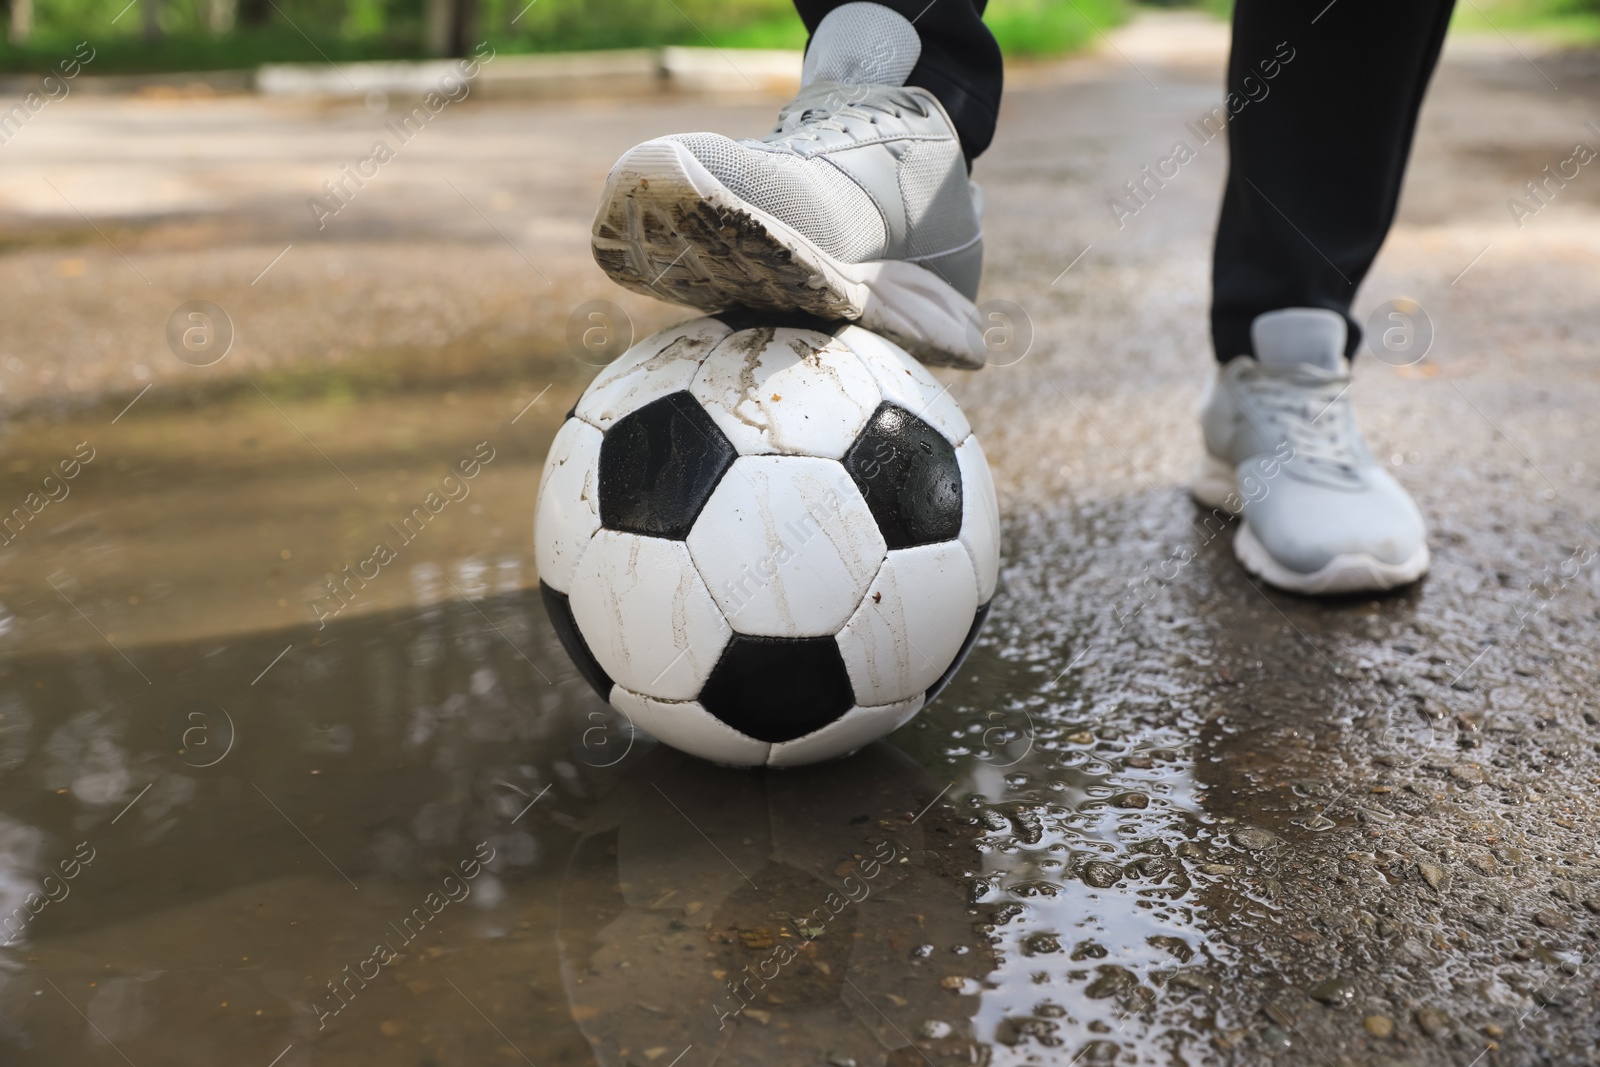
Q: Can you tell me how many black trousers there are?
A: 1